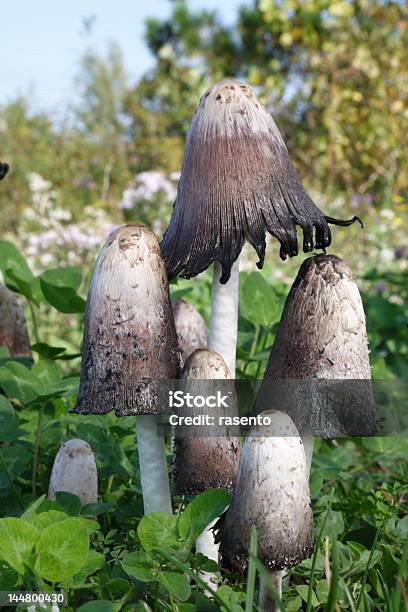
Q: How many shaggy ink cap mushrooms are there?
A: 8